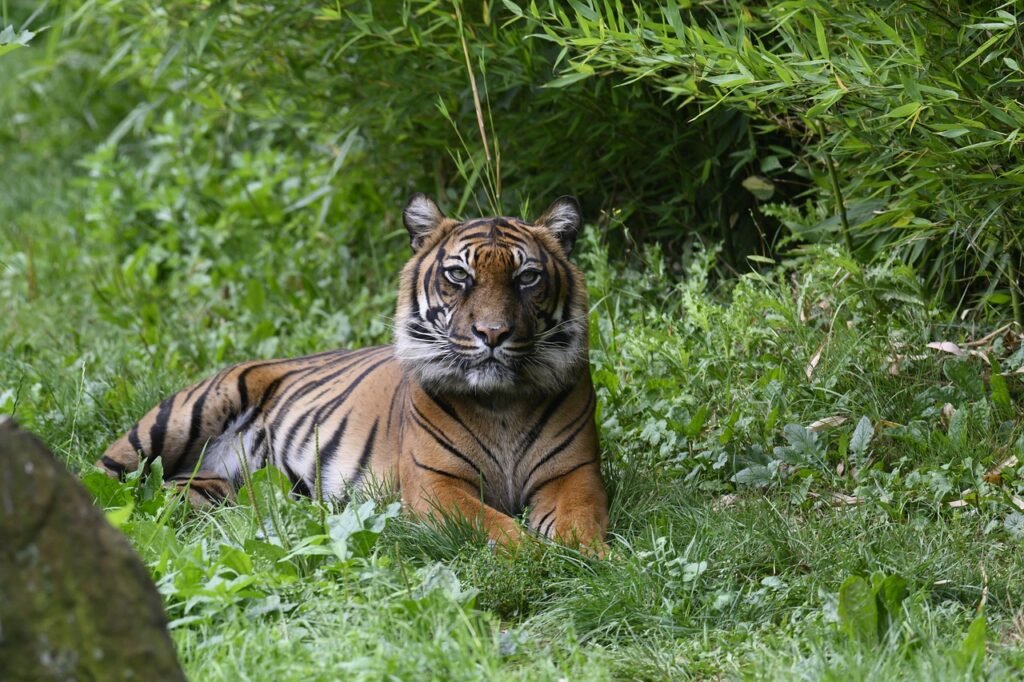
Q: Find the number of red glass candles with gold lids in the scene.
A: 0